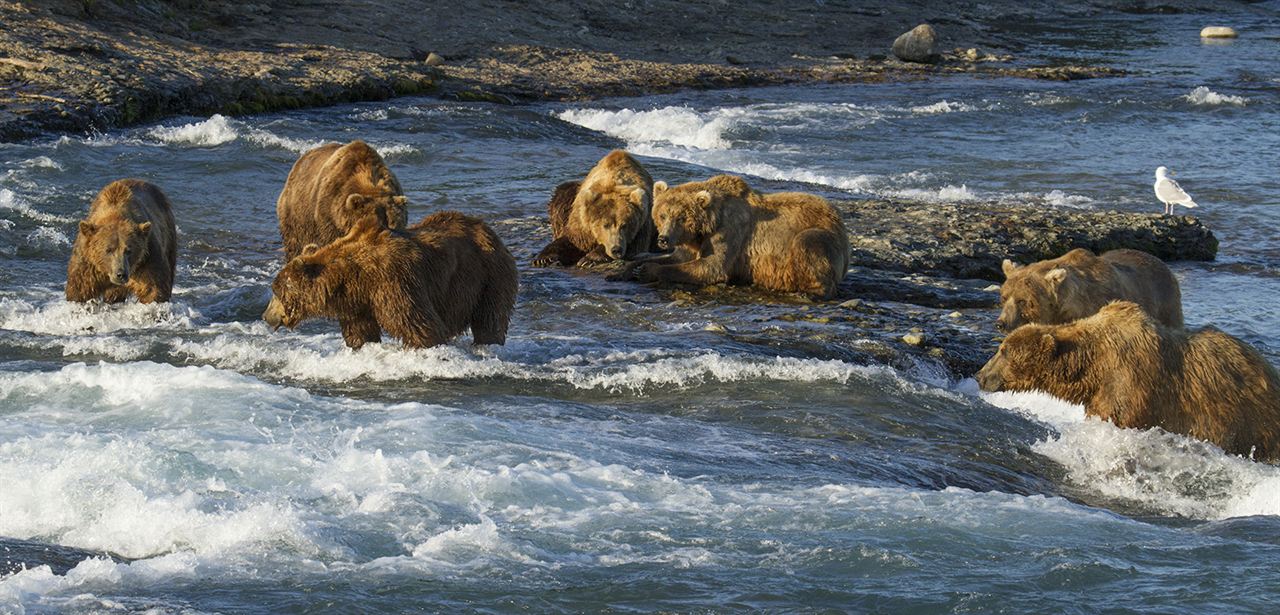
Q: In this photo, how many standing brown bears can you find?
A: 5